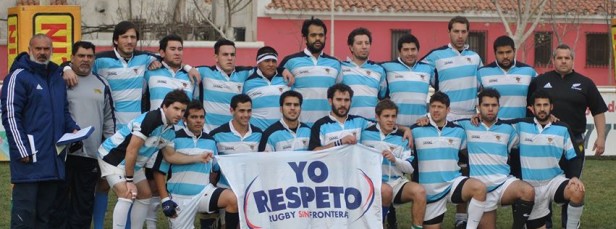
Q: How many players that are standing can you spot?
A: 9